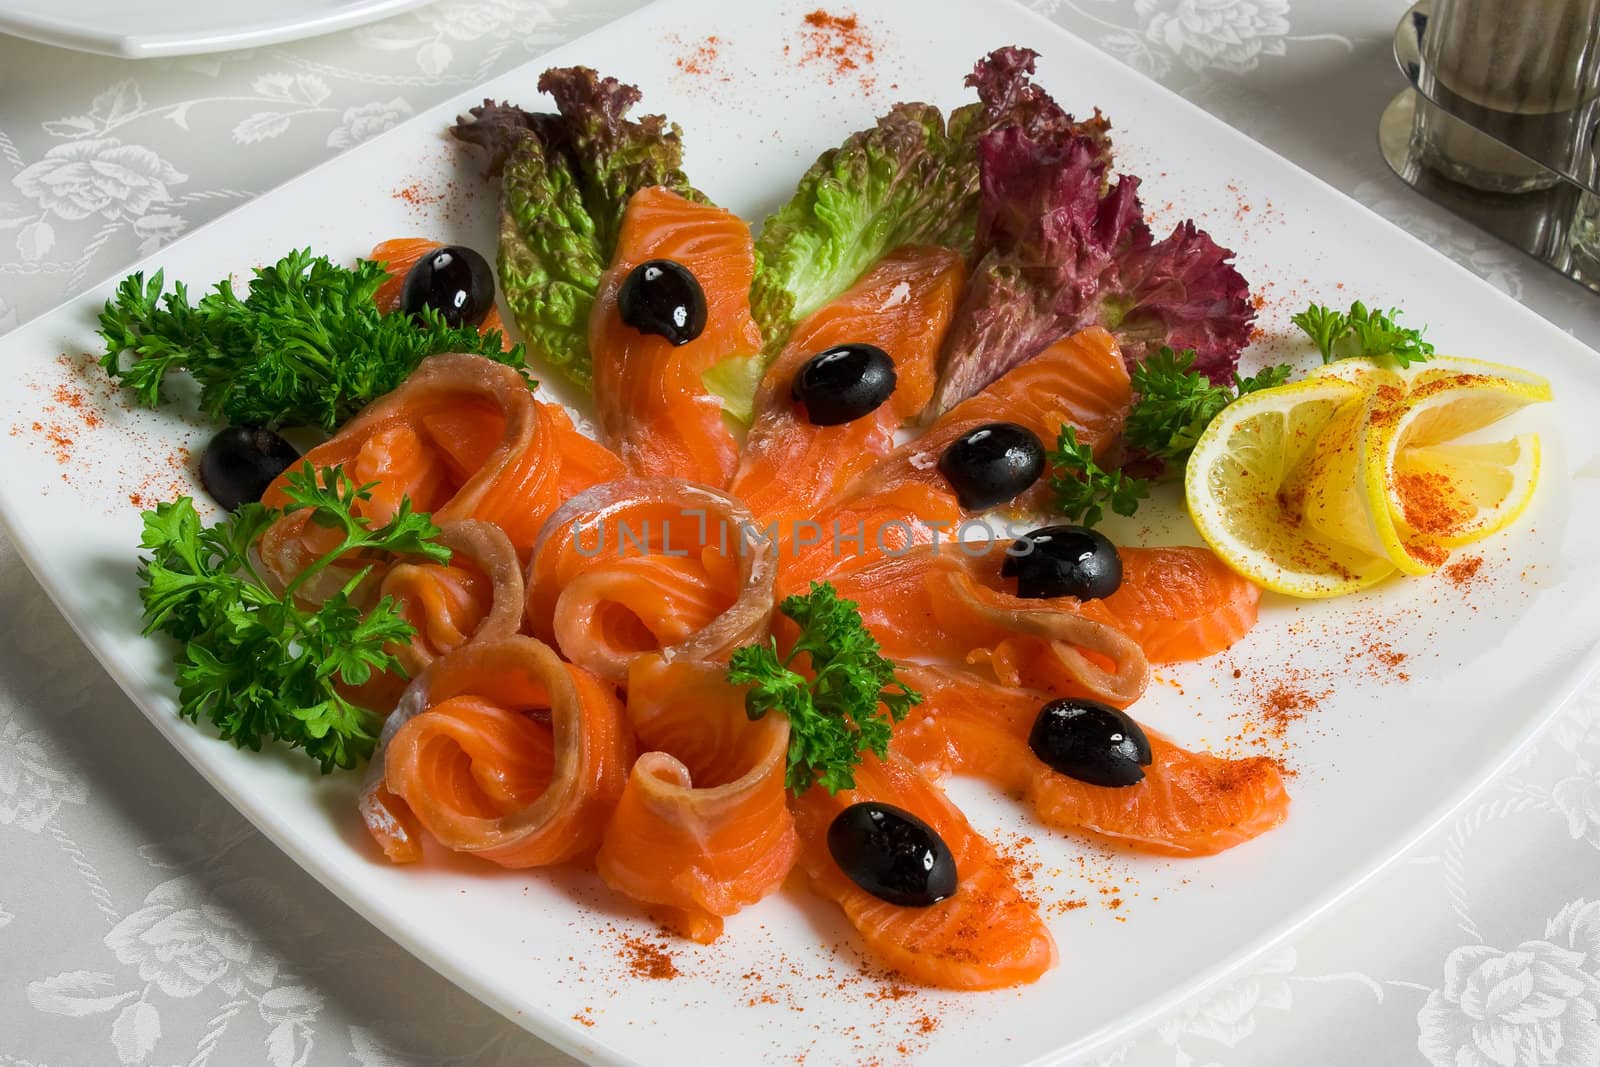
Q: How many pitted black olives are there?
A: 8